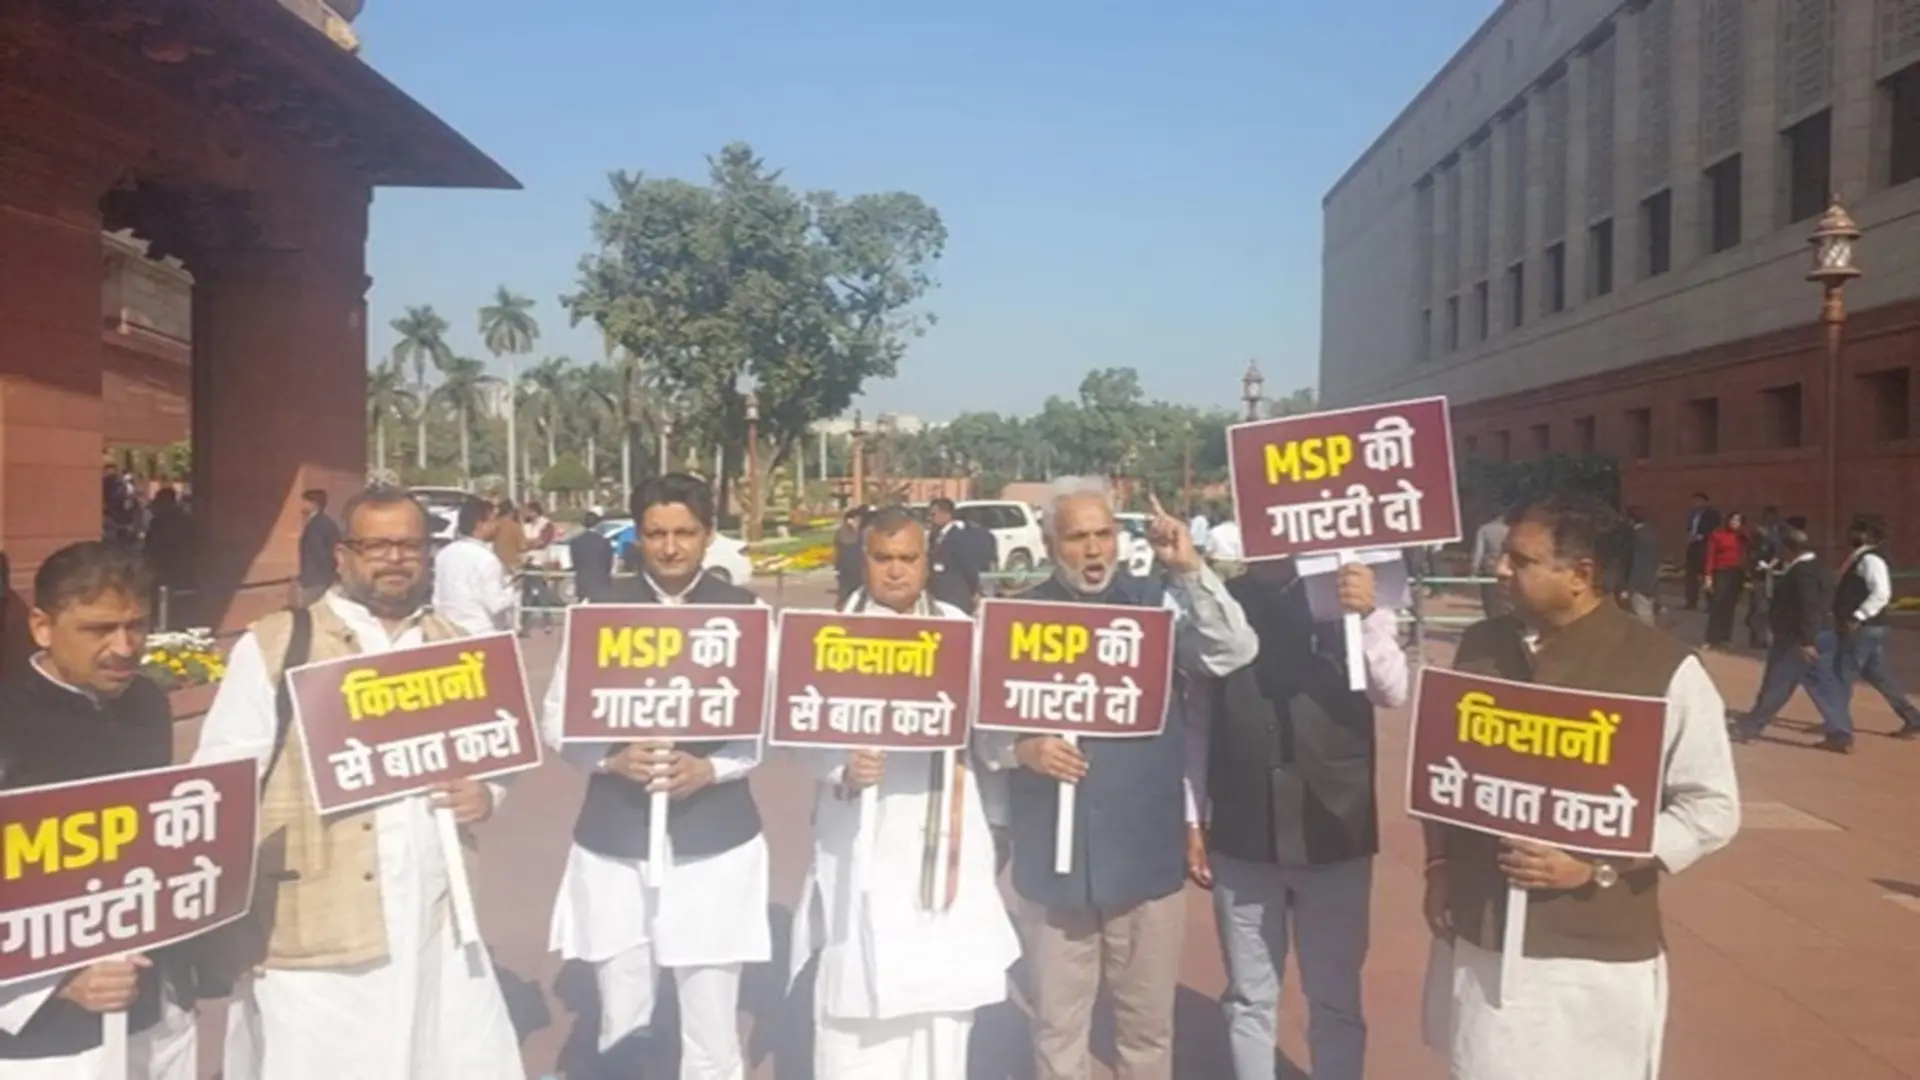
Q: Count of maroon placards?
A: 7